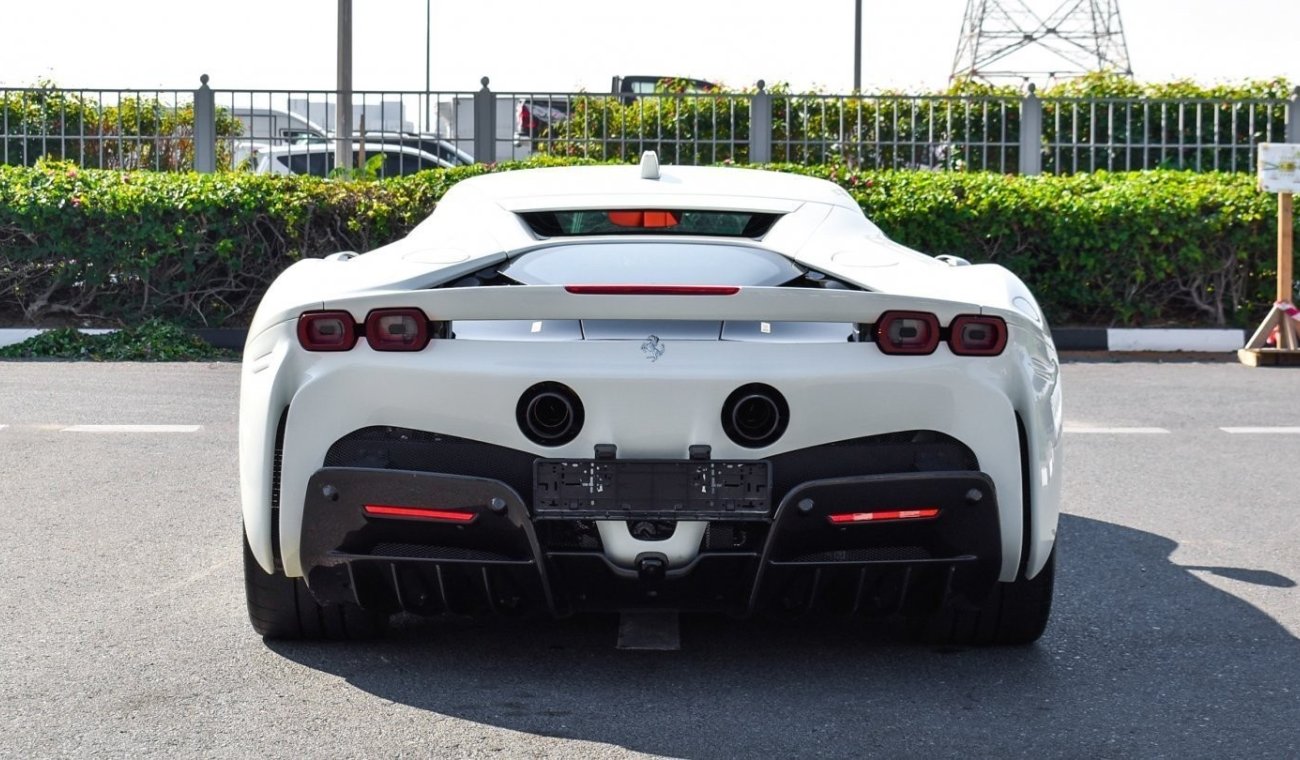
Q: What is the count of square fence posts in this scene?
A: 5